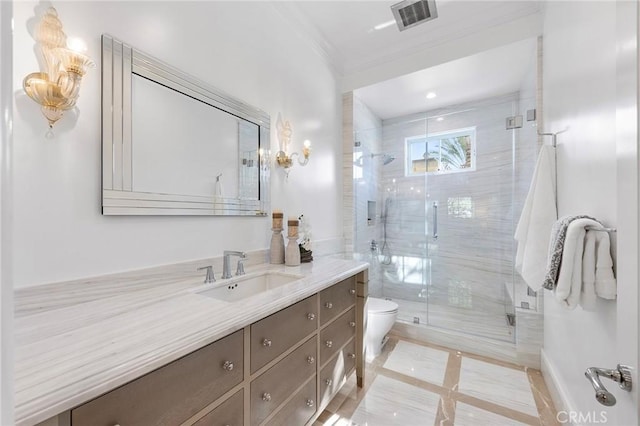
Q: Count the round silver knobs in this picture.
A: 12